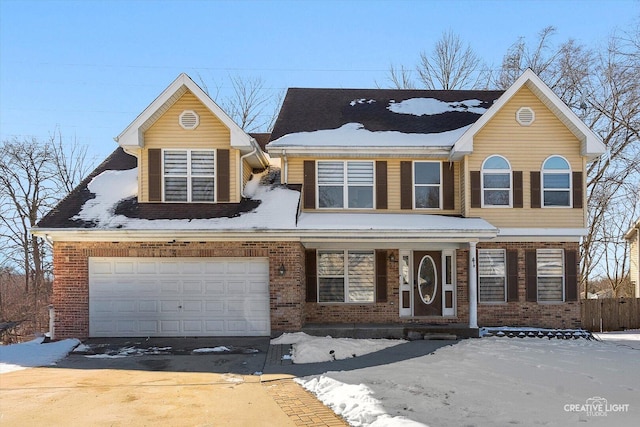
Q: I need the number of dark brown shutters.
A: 15